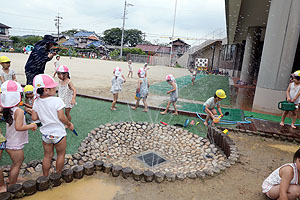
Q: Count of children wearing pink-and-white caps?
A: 6